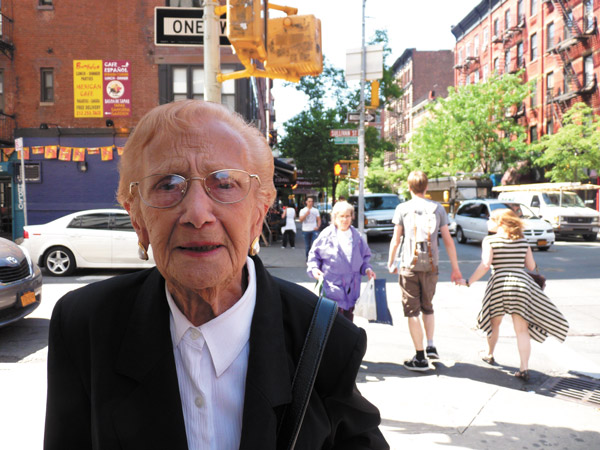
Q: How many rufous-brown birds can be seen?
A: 0